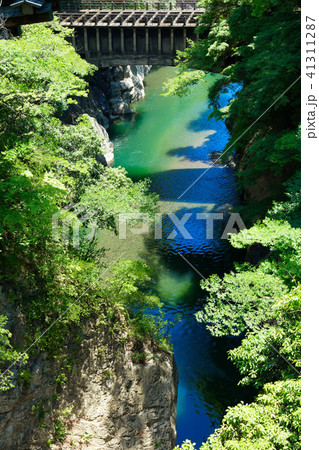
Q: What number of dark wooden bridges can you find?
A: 1